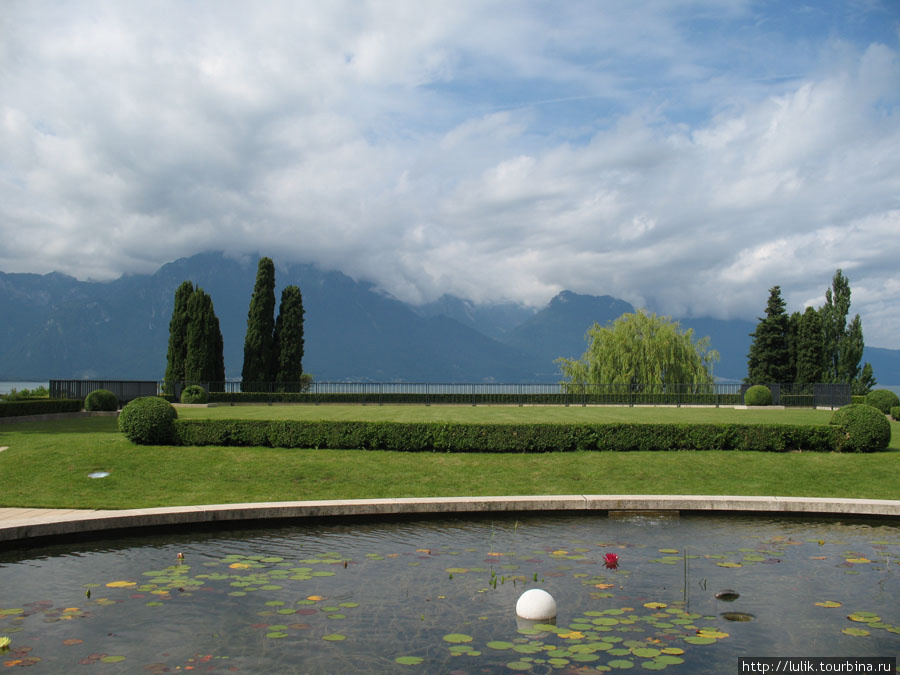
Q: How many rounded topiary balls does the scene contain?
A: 6